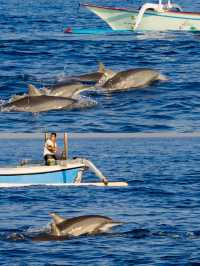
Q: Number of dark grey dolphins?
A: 5